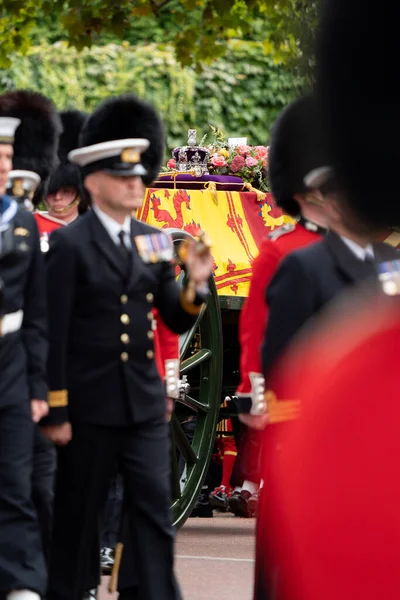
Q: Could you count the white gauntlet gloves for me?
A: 0